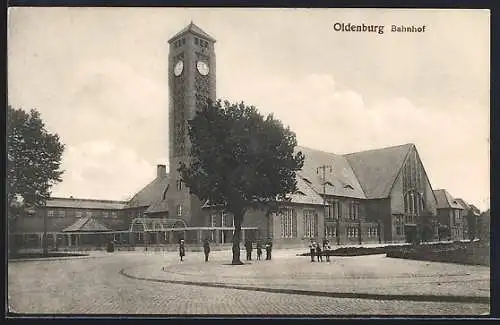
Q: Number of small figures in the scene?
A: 8